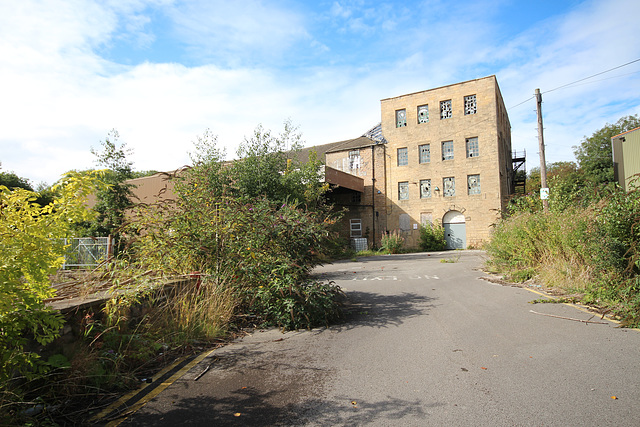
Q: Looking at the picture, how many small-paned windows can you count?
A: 12